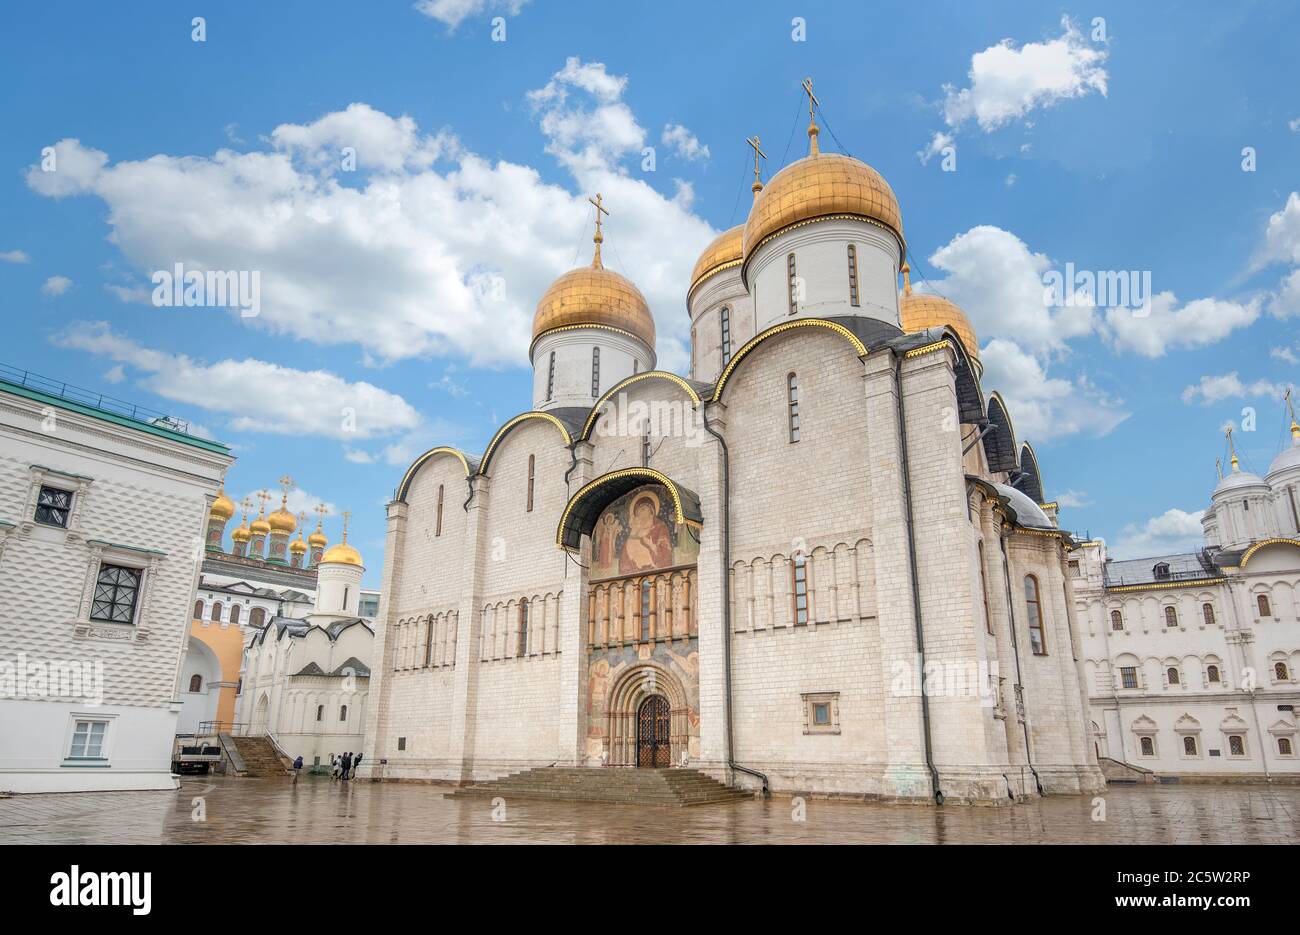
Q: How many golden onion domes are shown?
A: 11